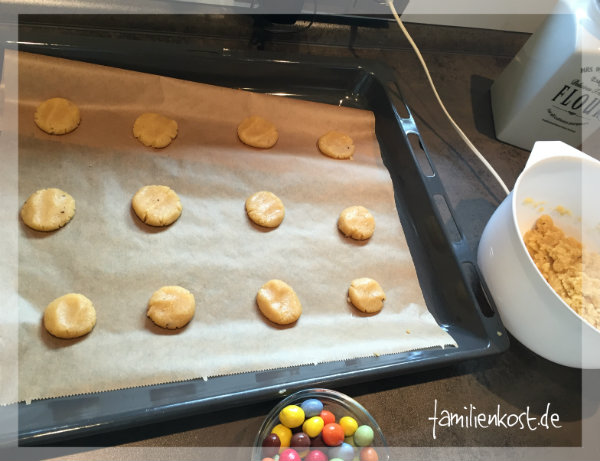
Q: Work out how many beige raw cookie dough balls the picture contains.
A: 12